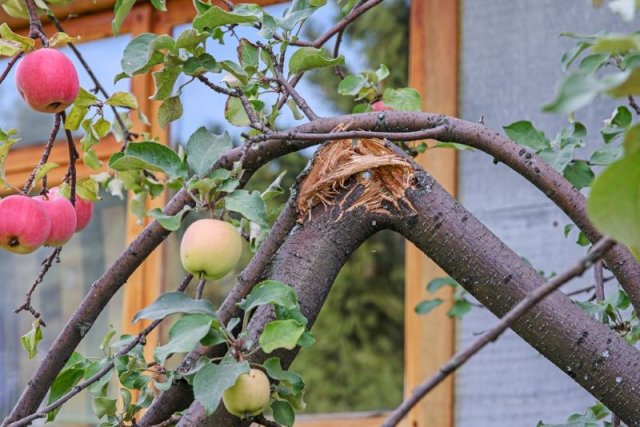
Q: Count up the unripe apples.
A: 2